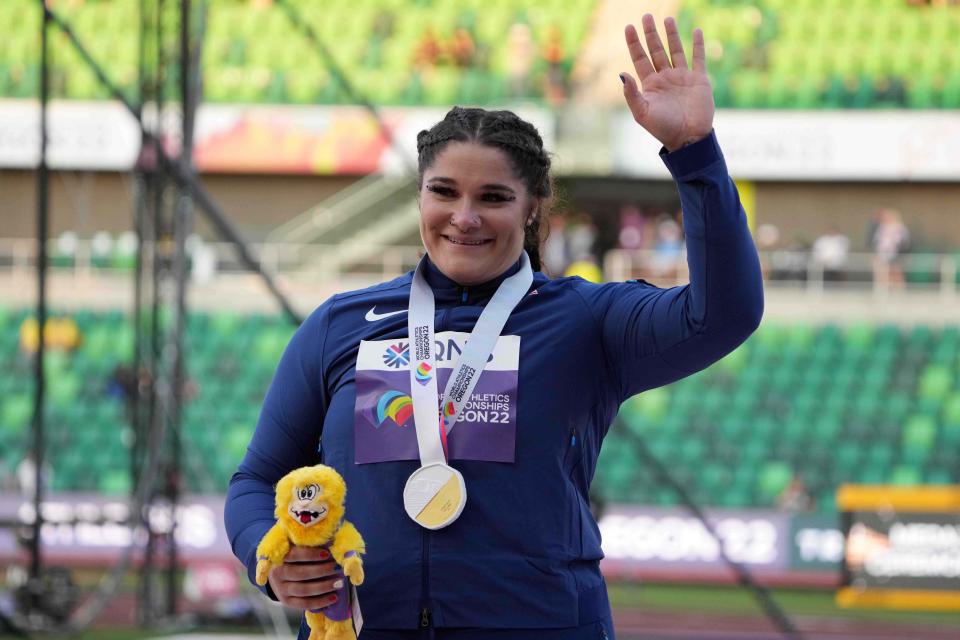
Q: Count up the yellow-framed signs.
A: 1